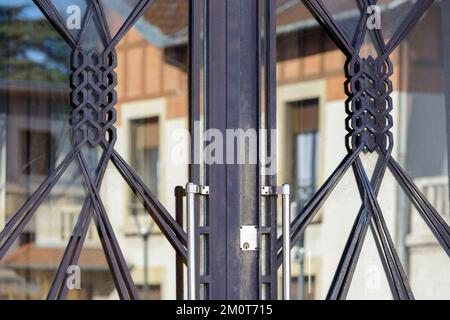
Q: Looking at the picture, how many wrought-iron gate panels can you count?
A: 2